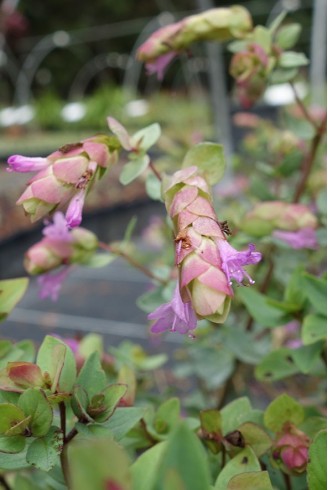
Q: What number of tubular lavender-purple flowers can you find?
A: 8